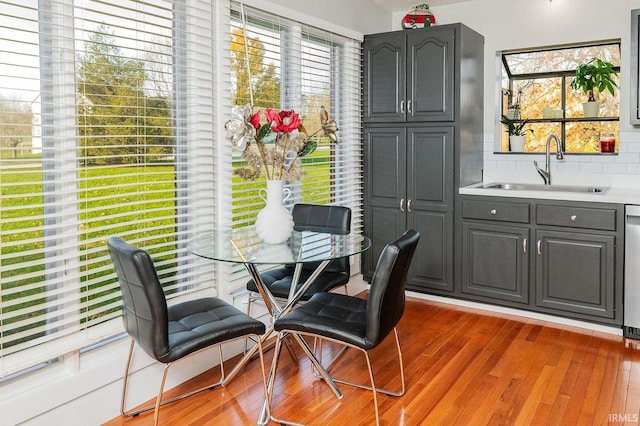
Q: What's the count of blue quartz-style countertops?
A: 0